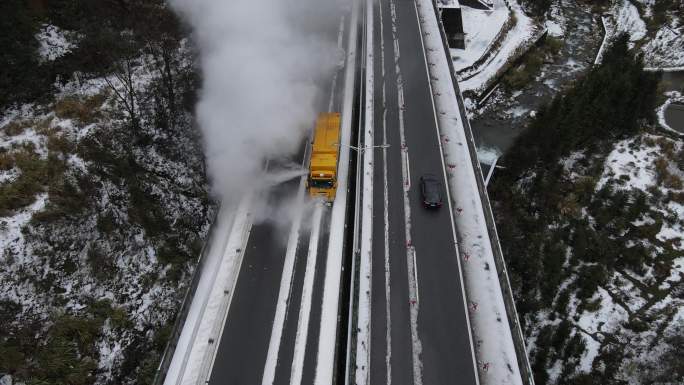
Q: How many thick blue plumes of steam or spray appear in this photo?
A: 0